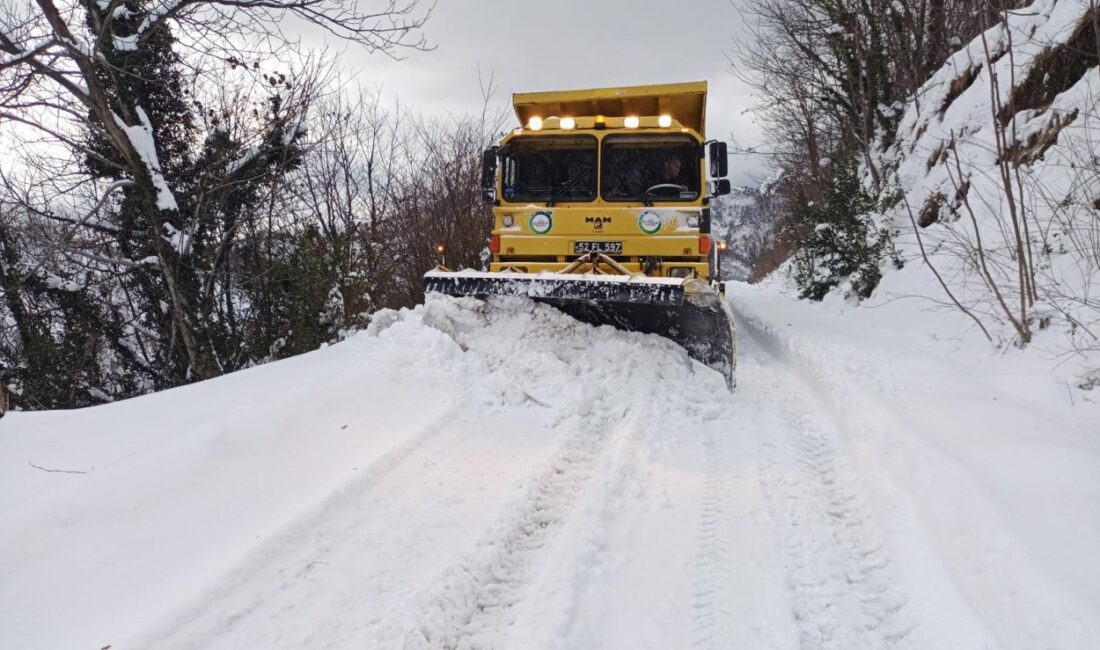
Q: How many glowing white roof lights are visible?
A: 4